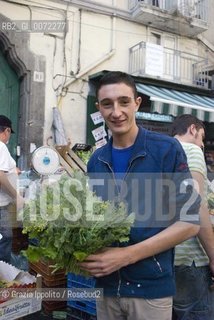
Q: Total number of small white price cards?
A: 3